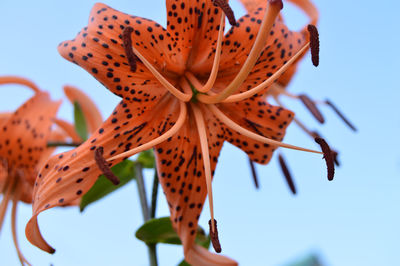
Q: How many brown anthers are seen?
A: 11